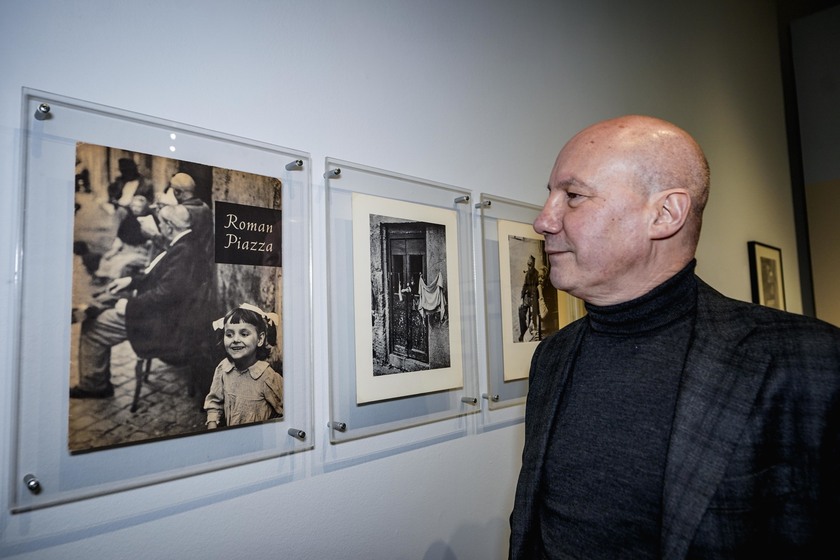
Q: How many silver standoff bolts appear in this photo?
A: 10